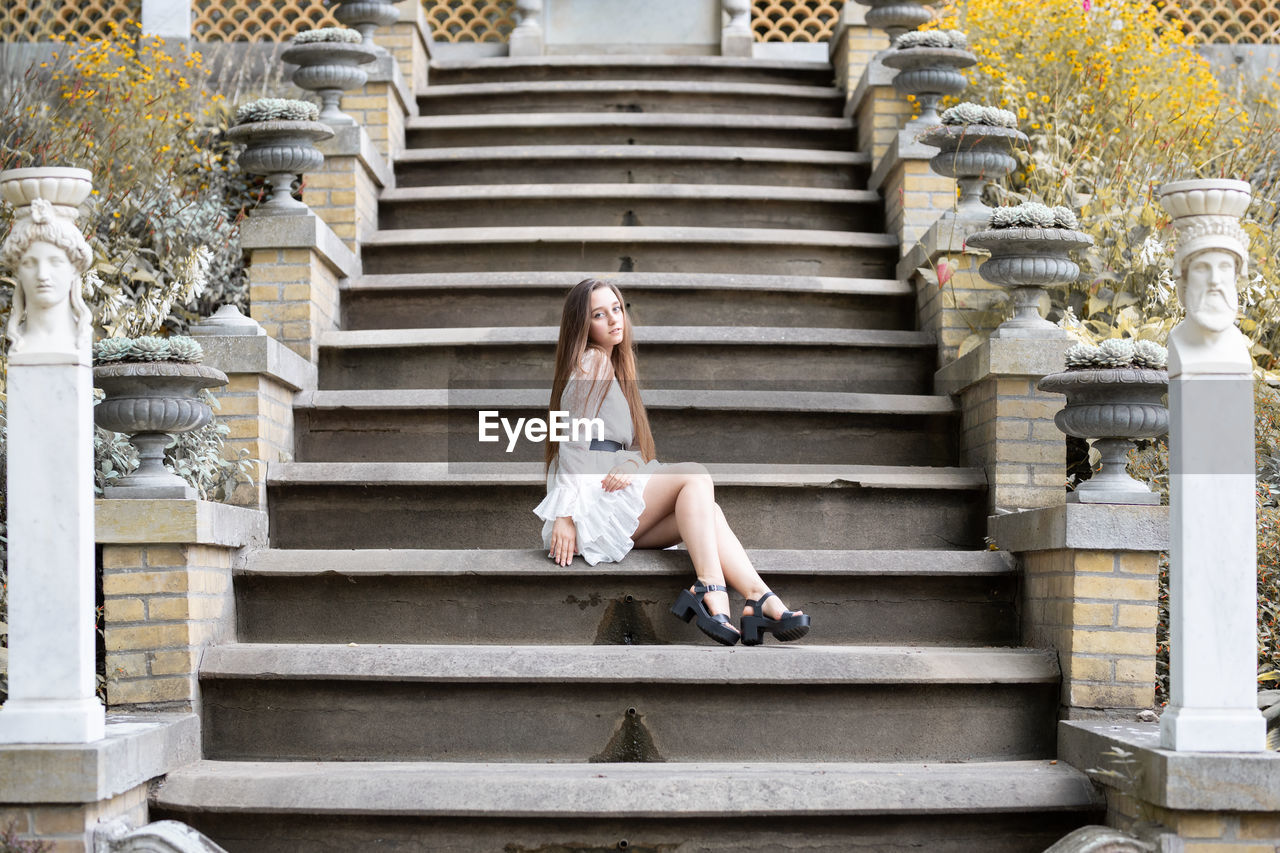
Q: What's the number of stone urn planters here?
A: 9